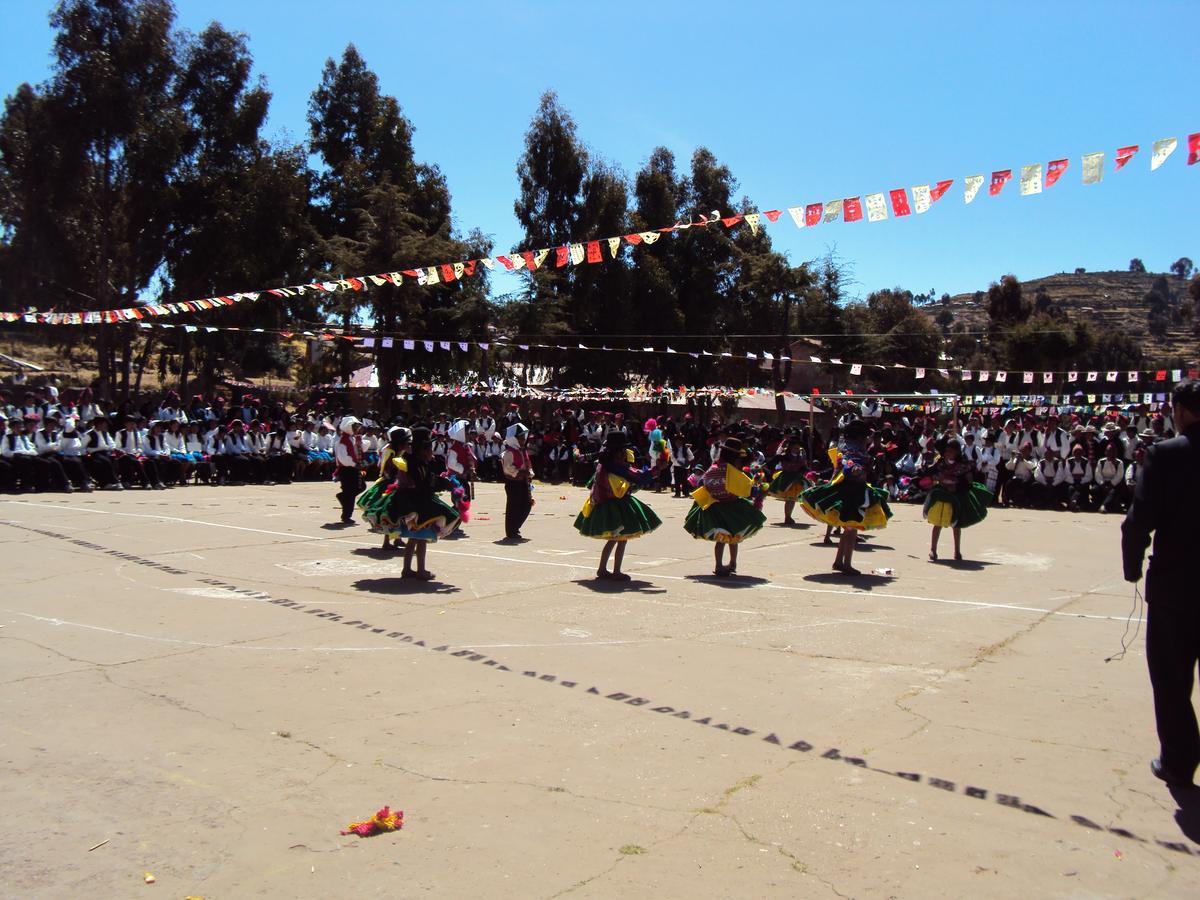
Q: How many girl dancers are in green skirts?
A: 7